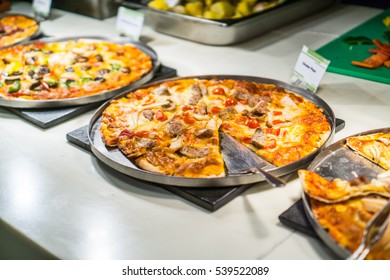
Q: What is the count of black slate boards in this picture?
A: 3